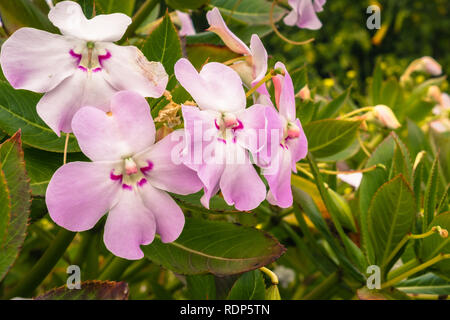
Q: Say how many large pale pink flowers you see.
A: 4